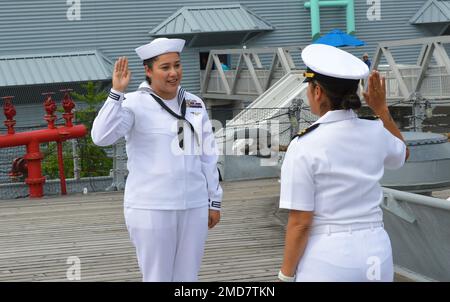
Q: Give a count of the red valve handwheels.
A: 3